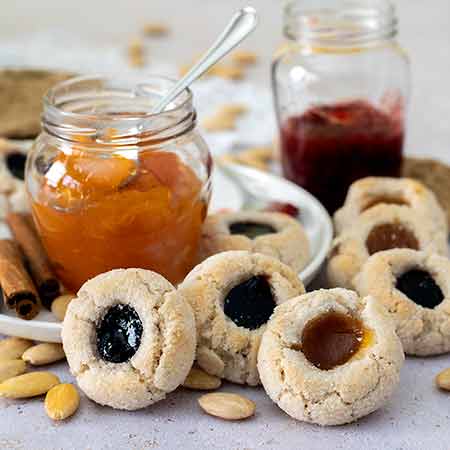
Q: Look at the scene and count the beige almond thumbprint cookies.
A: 8